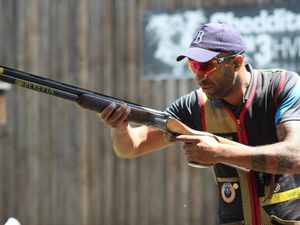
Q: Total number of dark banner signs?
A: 1